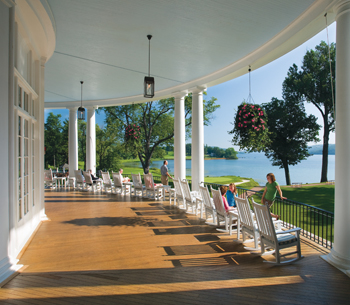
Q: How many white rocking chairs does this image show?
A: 13